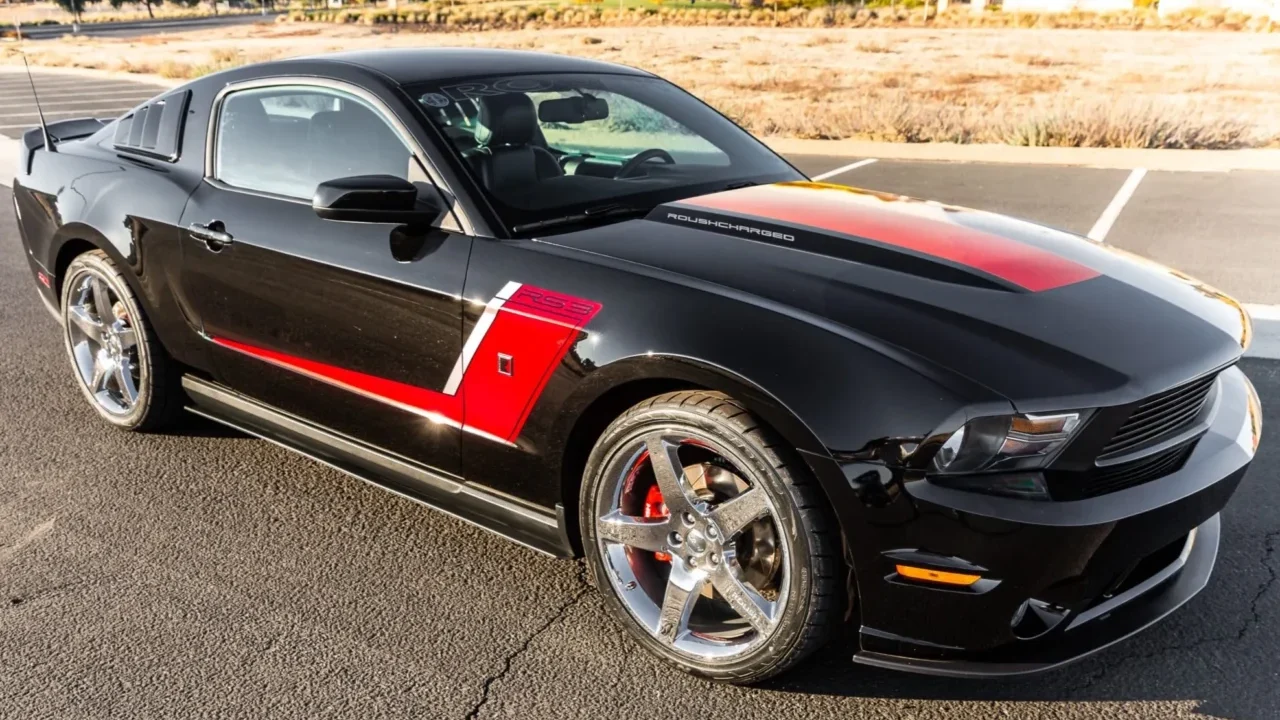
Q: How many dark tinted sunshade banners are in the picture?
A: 1